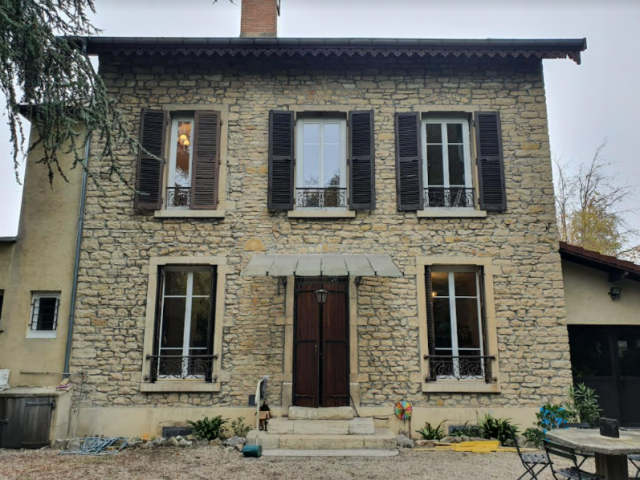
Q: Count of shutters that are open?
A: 5